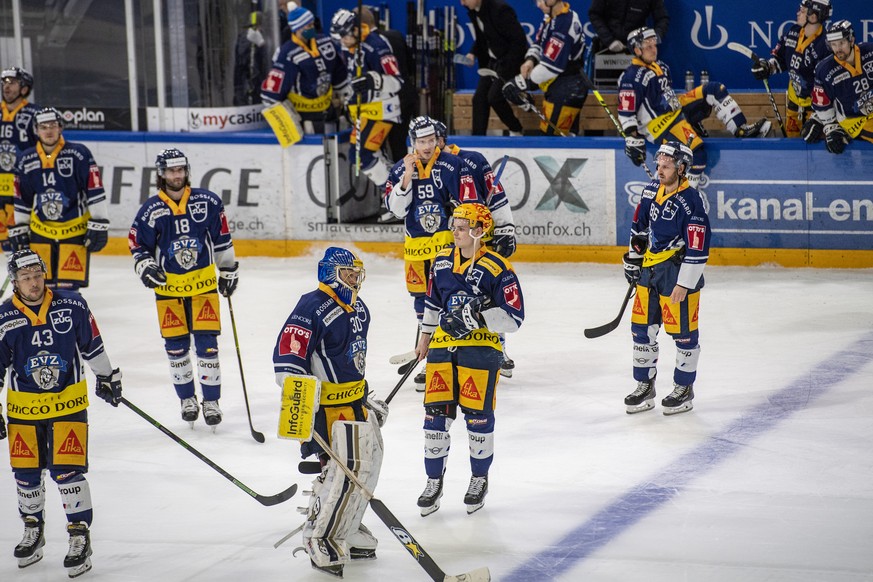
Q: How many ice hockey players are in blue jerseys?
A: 15